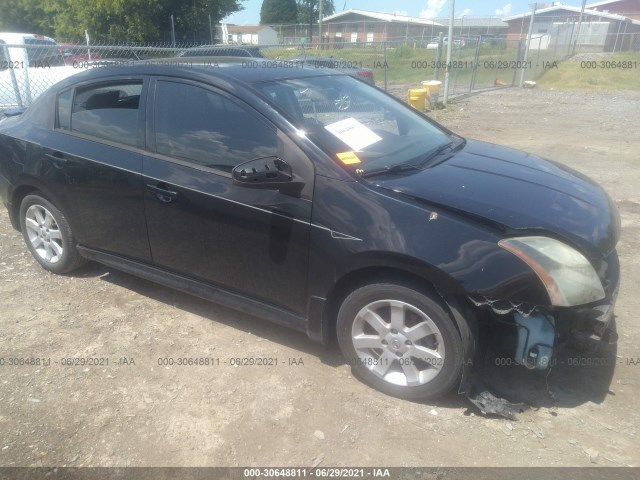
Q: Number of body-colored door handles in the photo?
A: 2